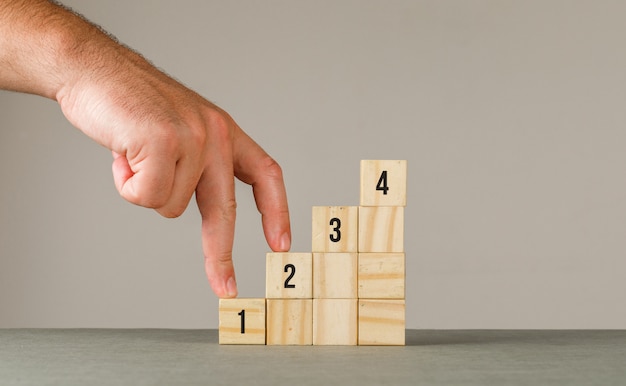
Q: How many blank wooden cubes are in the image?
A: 6